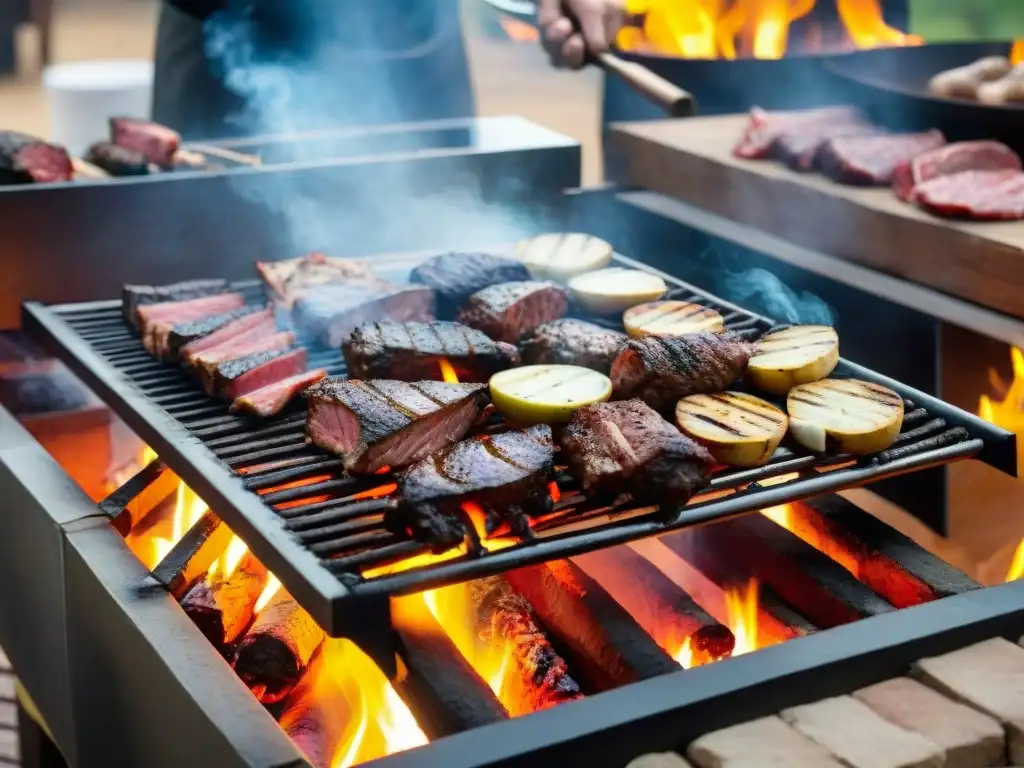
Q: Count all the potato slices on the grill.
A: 7